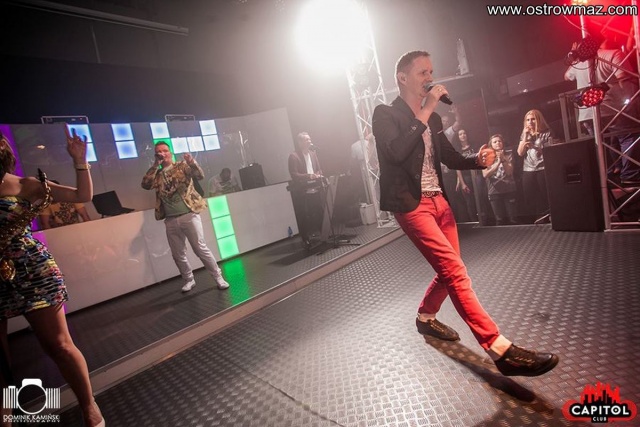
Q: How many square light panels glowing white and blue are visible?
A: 9